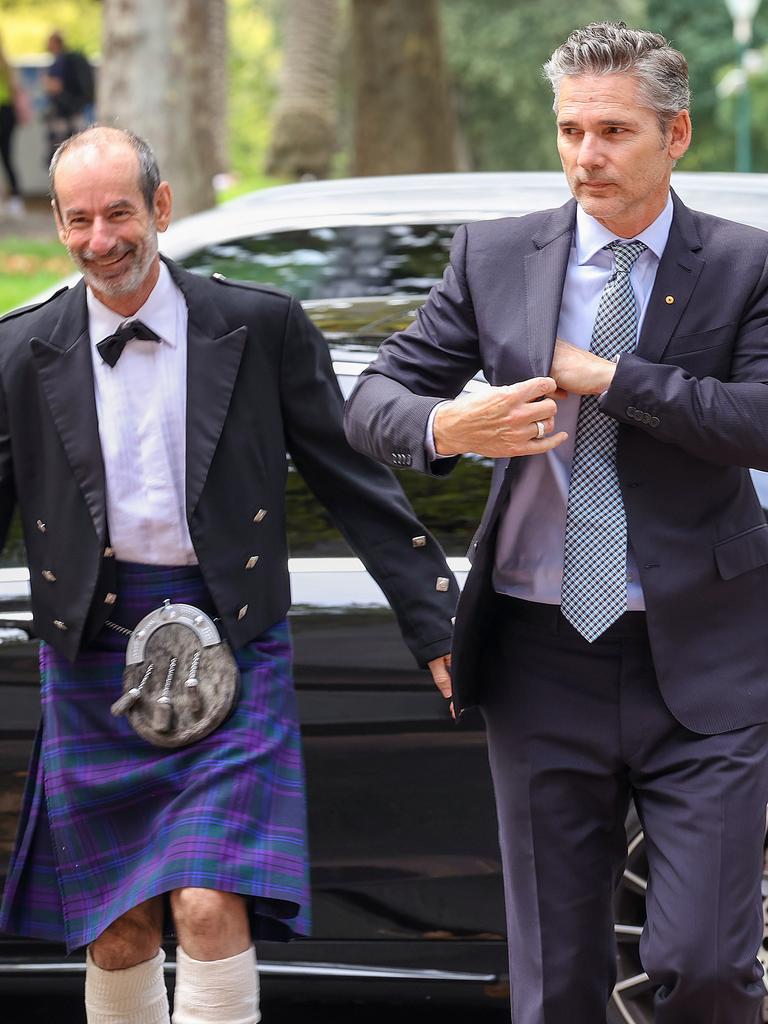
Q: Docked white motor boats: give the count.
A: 0